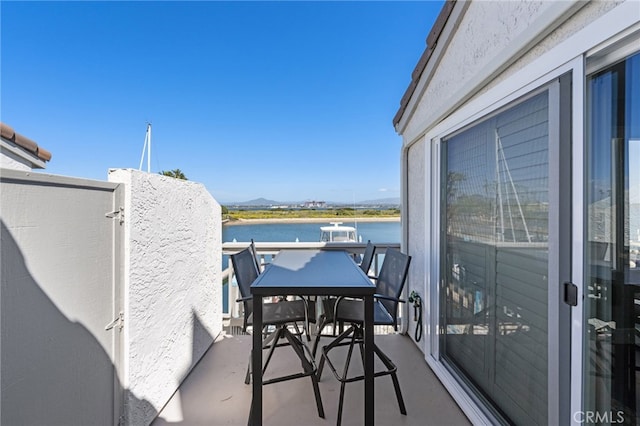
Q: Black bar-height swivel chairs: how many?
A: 4